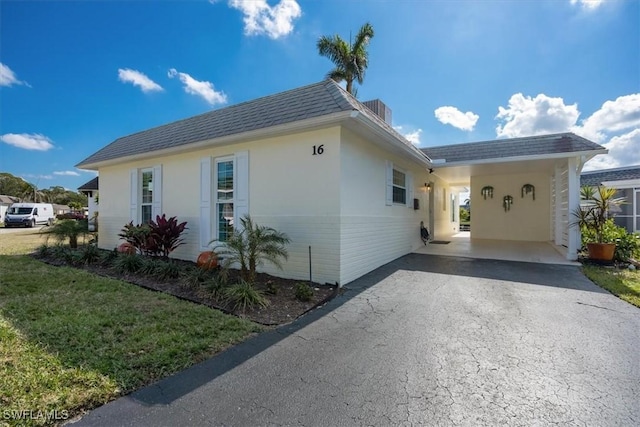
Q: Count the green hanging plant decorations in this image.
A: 3